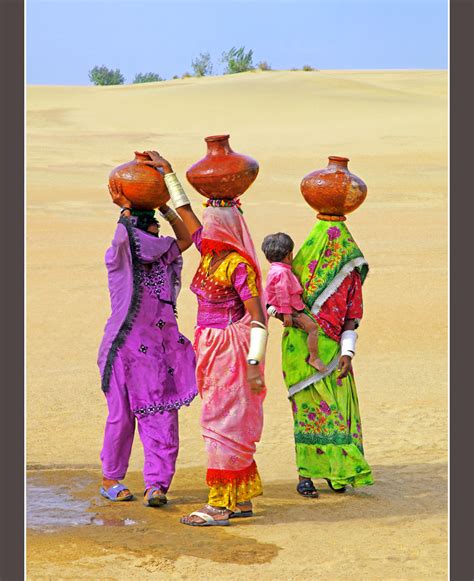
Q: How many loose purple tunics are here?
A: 1